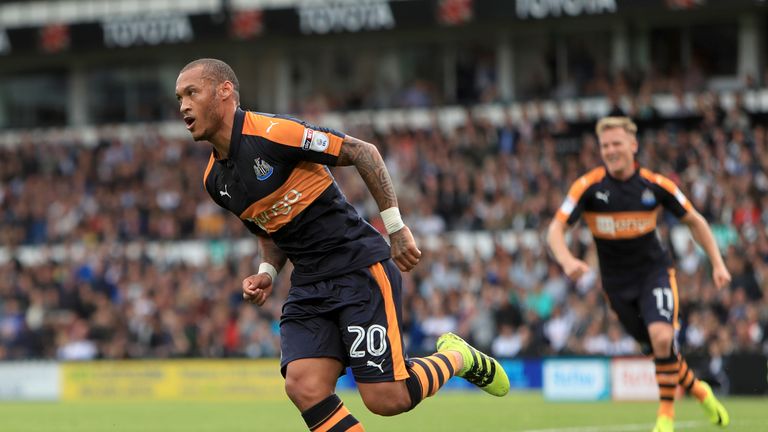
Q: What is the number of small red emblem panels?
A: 4